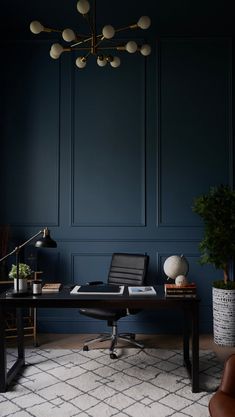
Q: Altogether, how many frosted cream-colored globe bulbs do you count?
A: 12